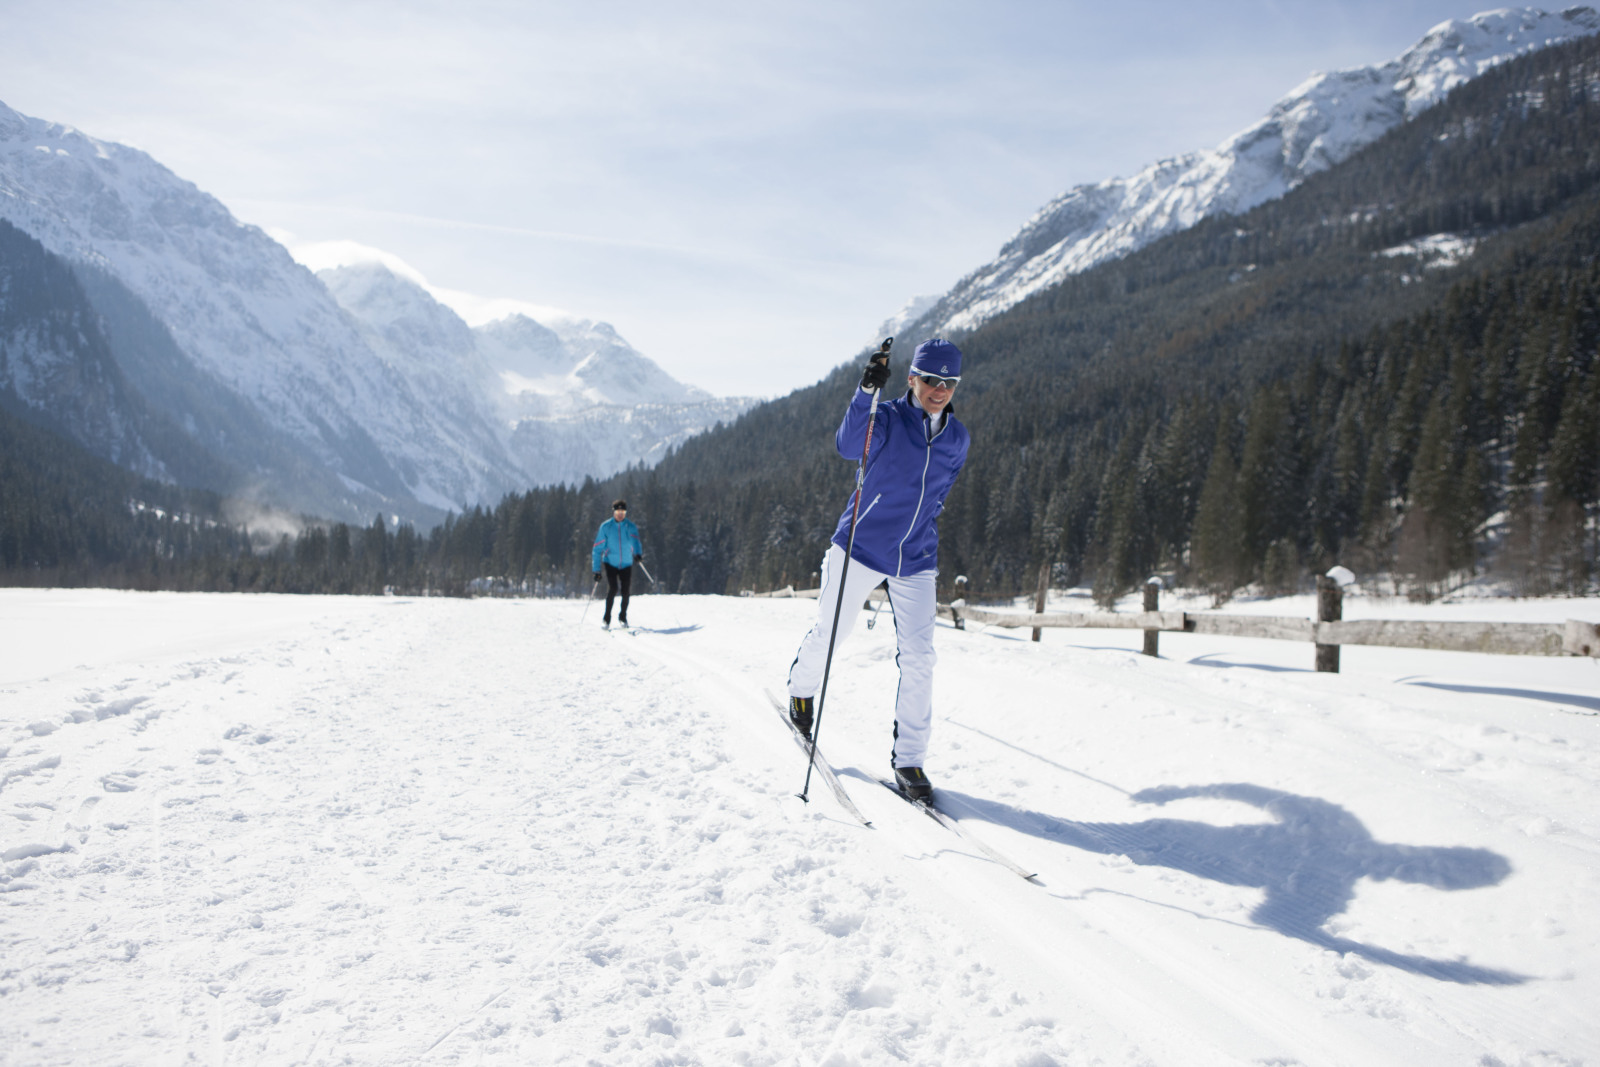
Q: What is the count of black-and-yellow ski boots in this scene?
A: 2